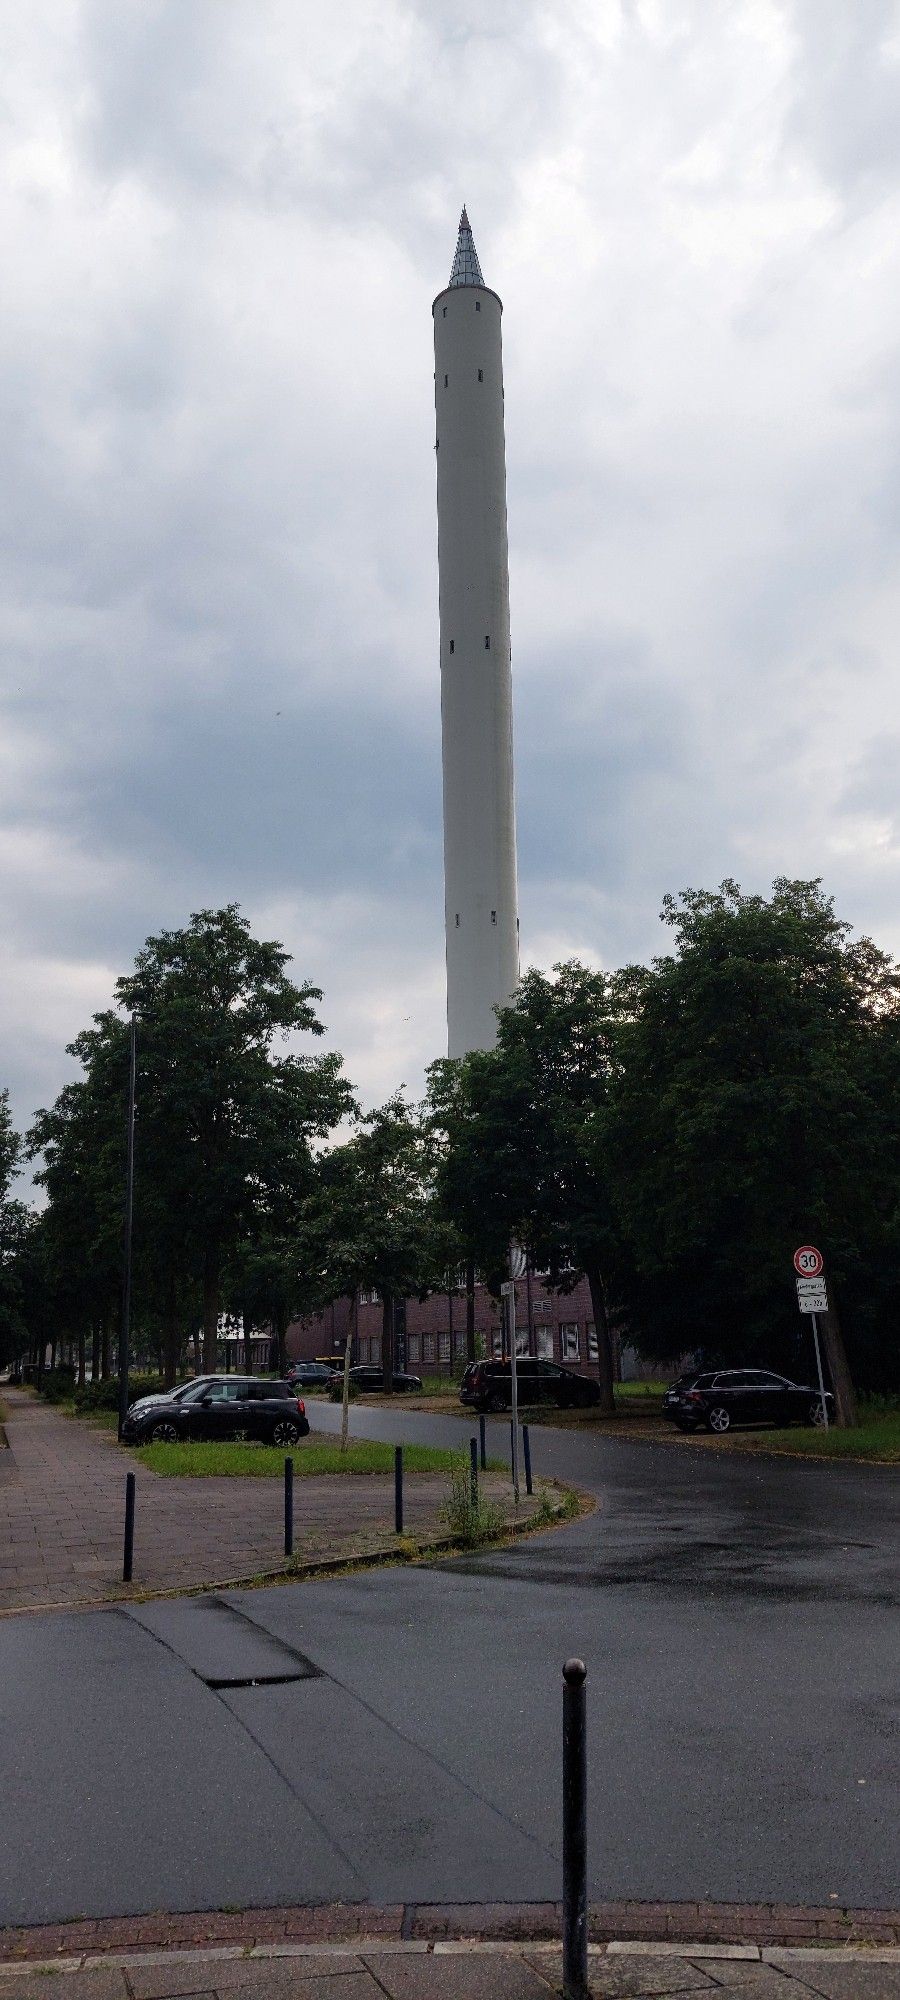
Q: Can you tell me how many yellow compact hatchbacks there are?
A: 0